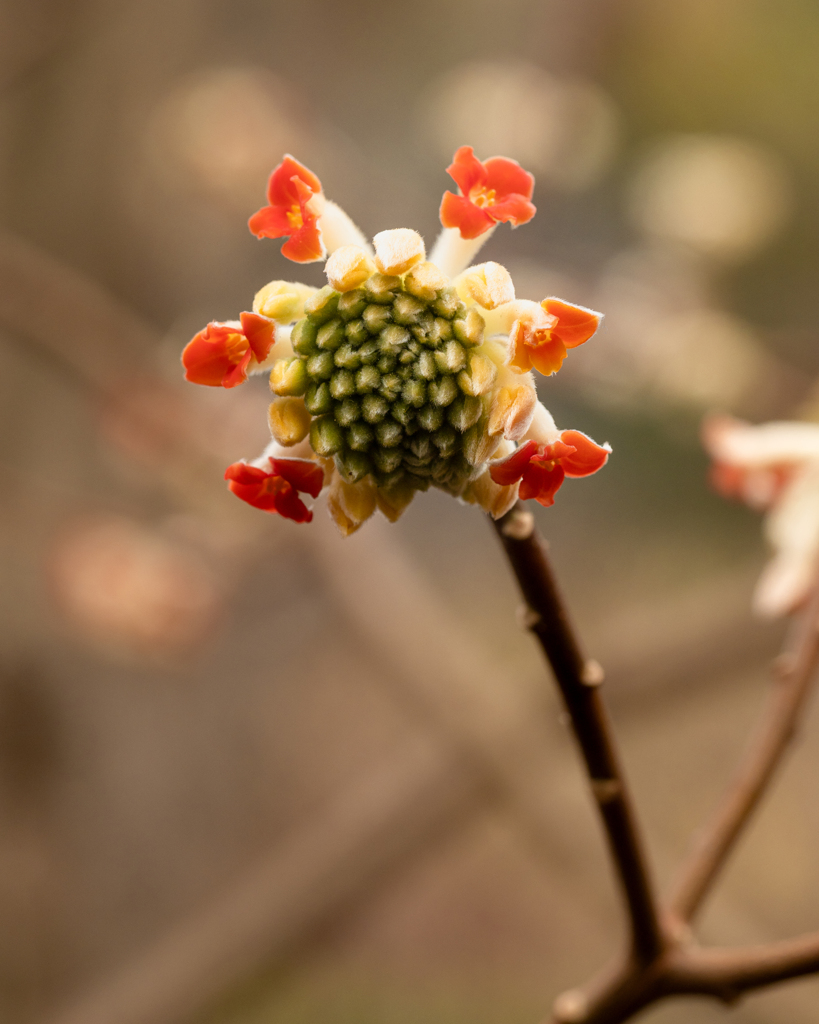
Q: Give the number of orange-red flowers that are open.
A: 6